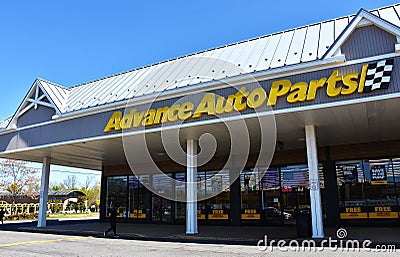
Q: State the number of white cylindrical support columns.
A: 3